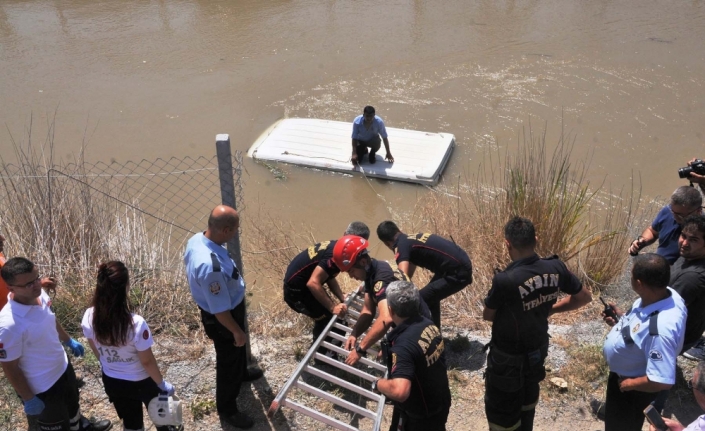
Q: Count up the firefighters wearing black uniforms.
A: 5